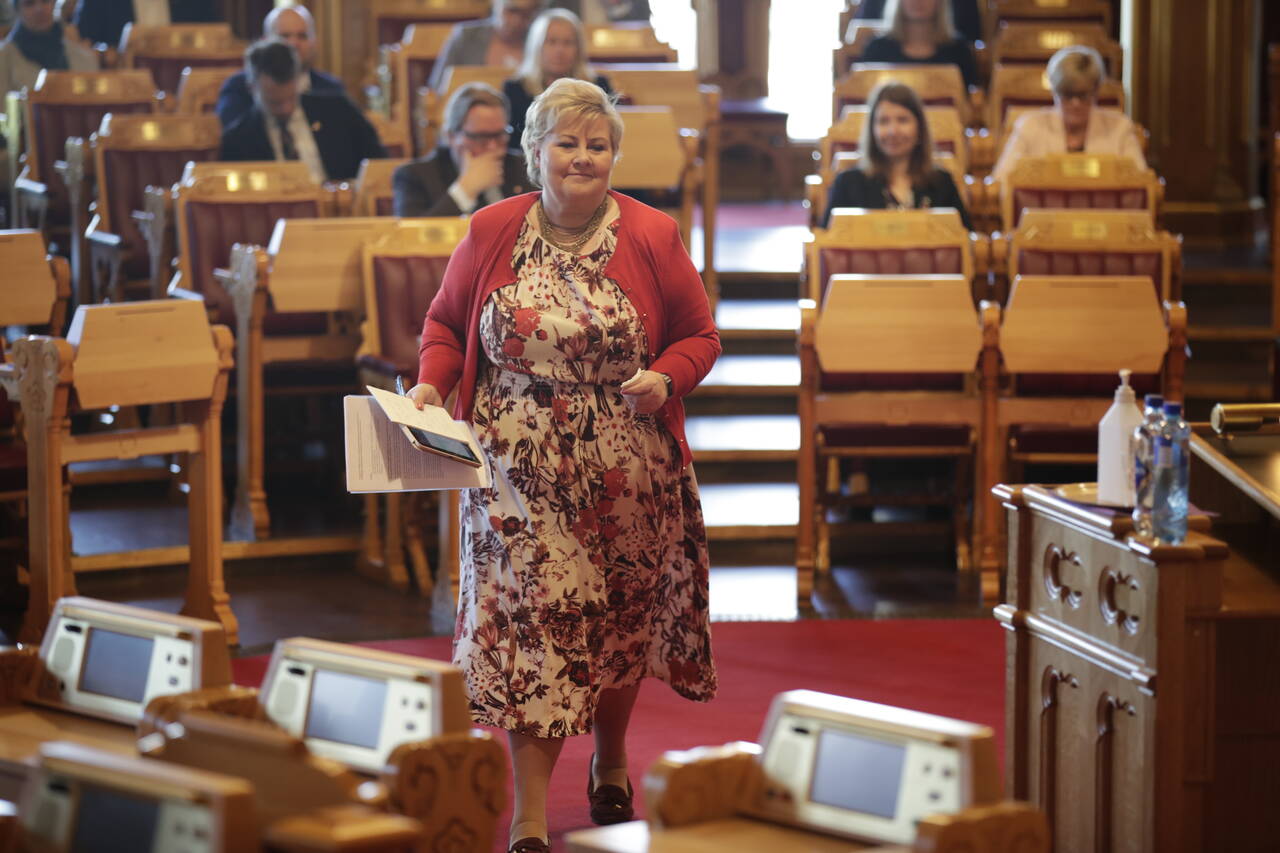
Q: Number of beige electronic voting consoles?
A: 4